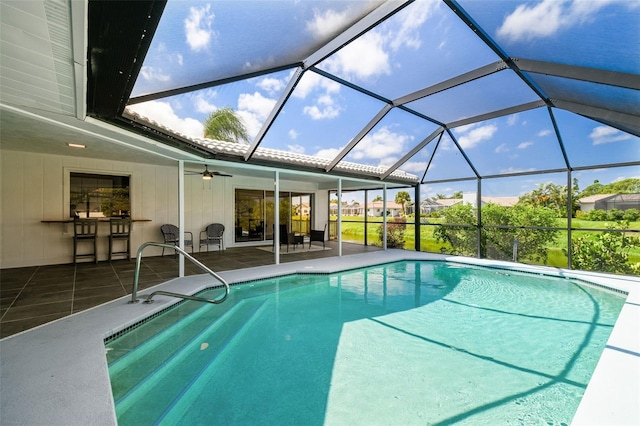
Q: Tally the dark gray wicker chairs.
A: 2